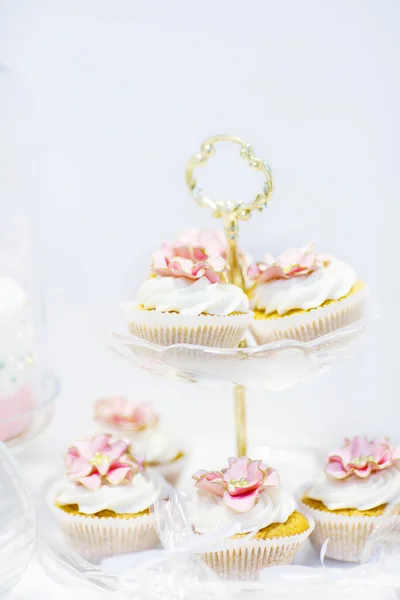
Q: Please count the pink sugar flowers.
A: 7